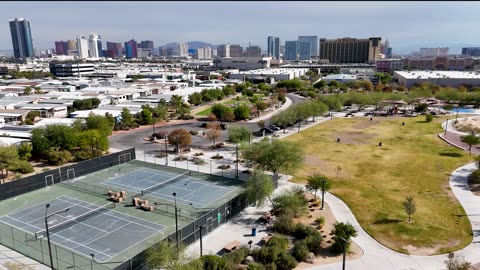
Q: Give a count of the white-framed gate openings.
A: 3